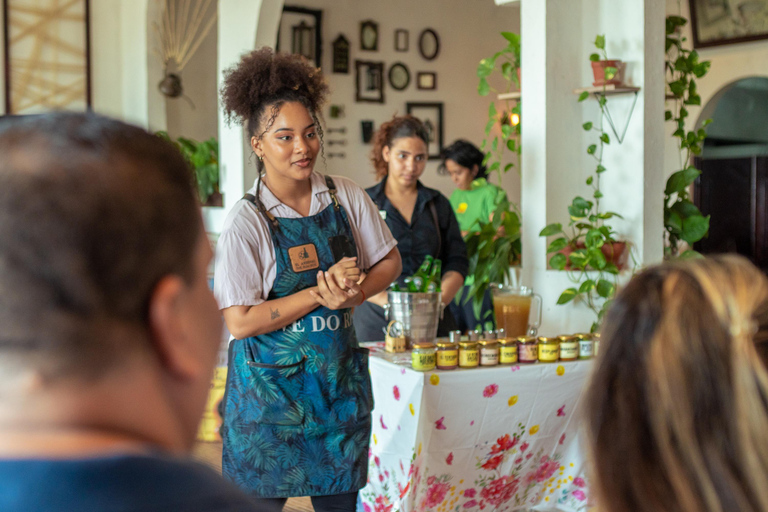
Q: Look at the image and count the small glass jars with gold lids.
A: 10